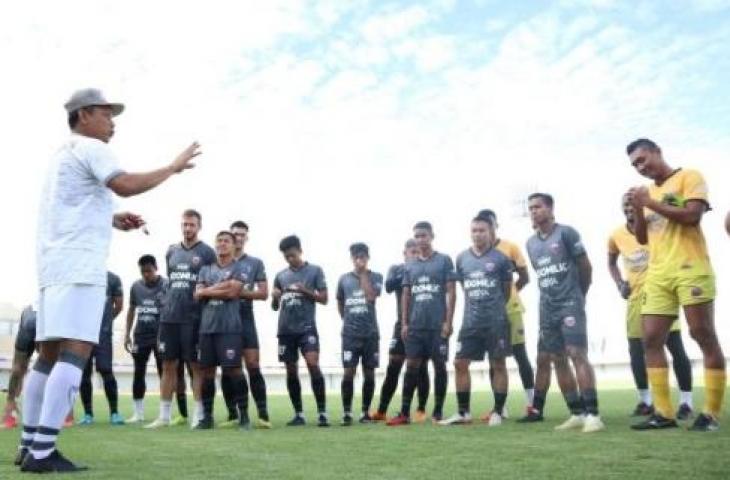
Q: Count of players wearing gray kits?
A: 12